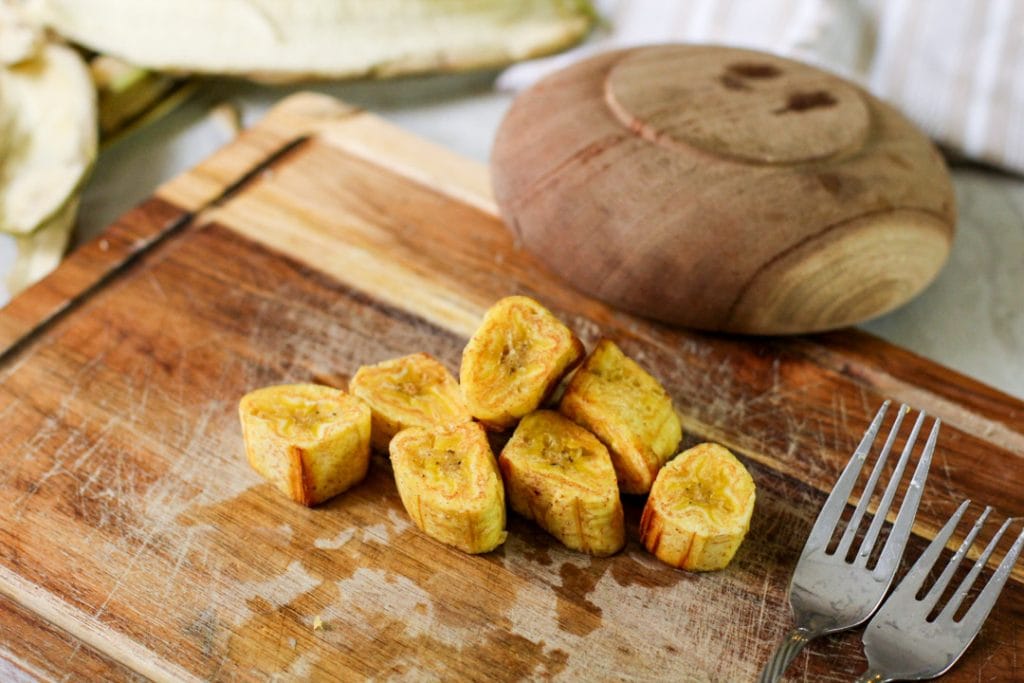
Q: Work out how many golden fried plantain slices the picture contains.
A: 7